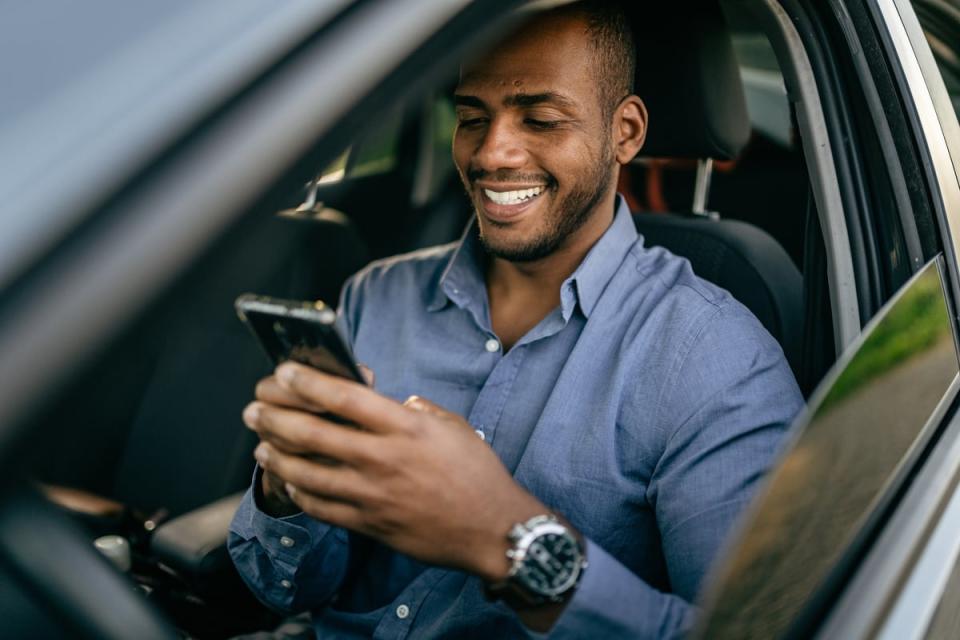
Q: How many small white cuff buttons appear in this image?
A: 2